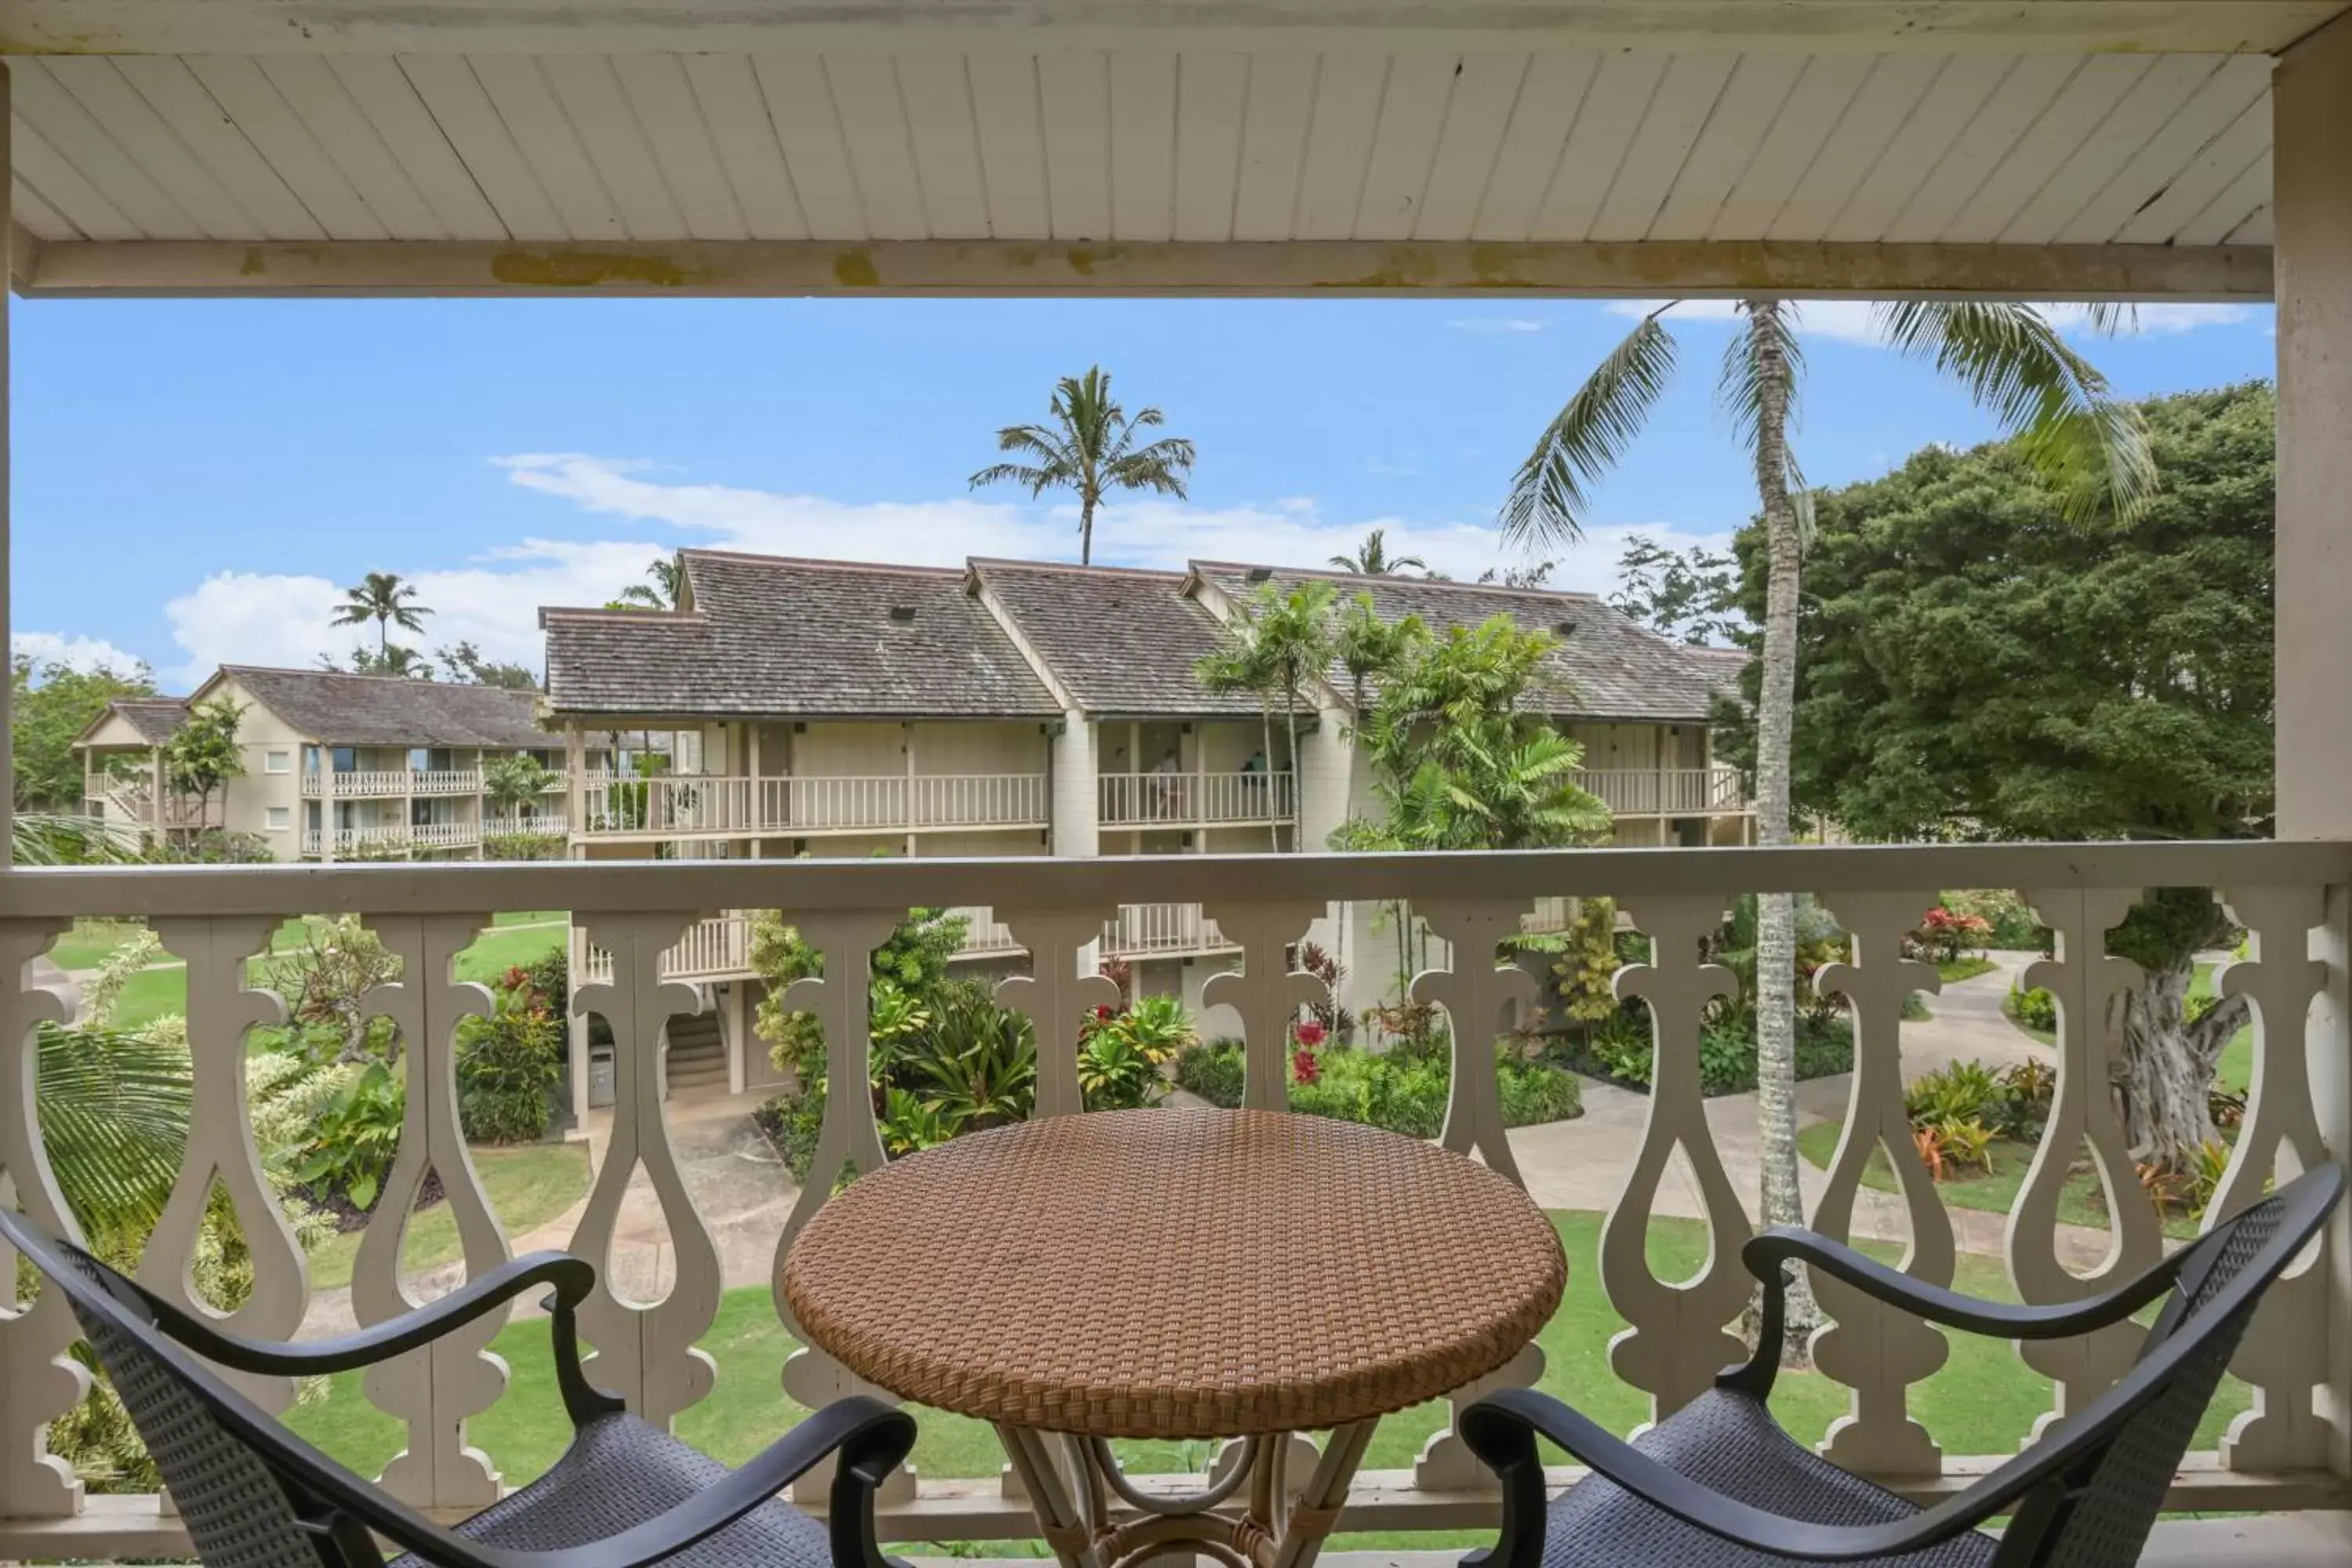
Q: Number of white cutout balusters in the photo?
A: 12